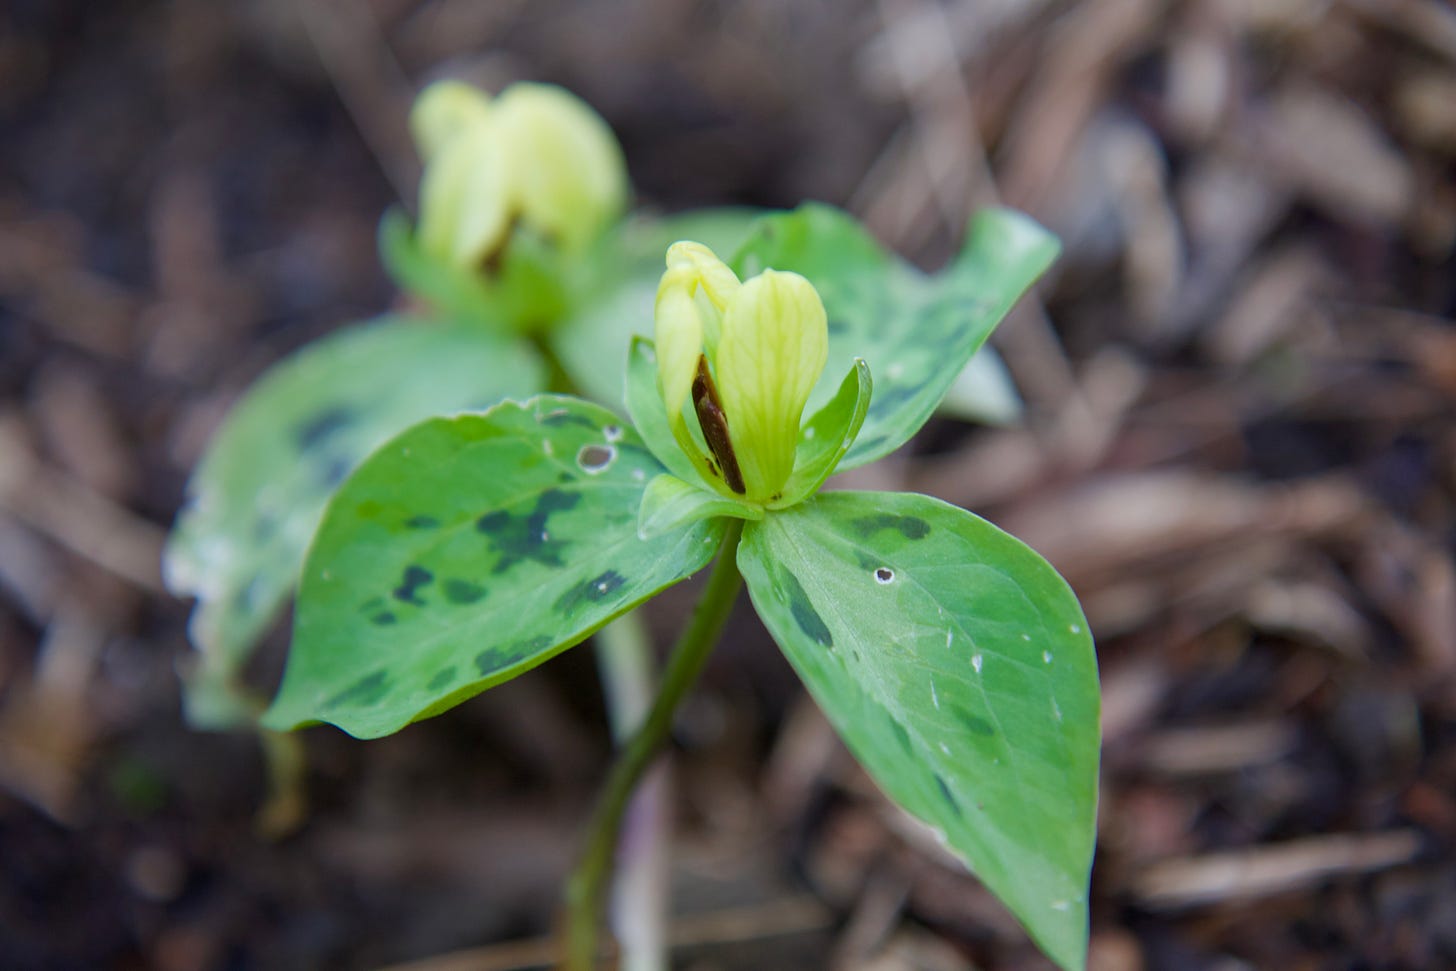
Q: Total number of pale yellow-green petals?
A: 6